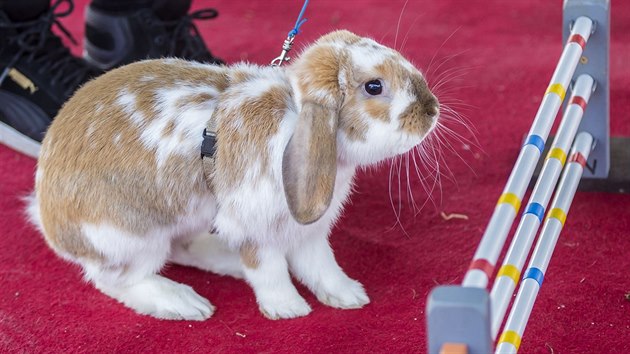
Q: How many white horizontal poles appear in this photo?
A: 3